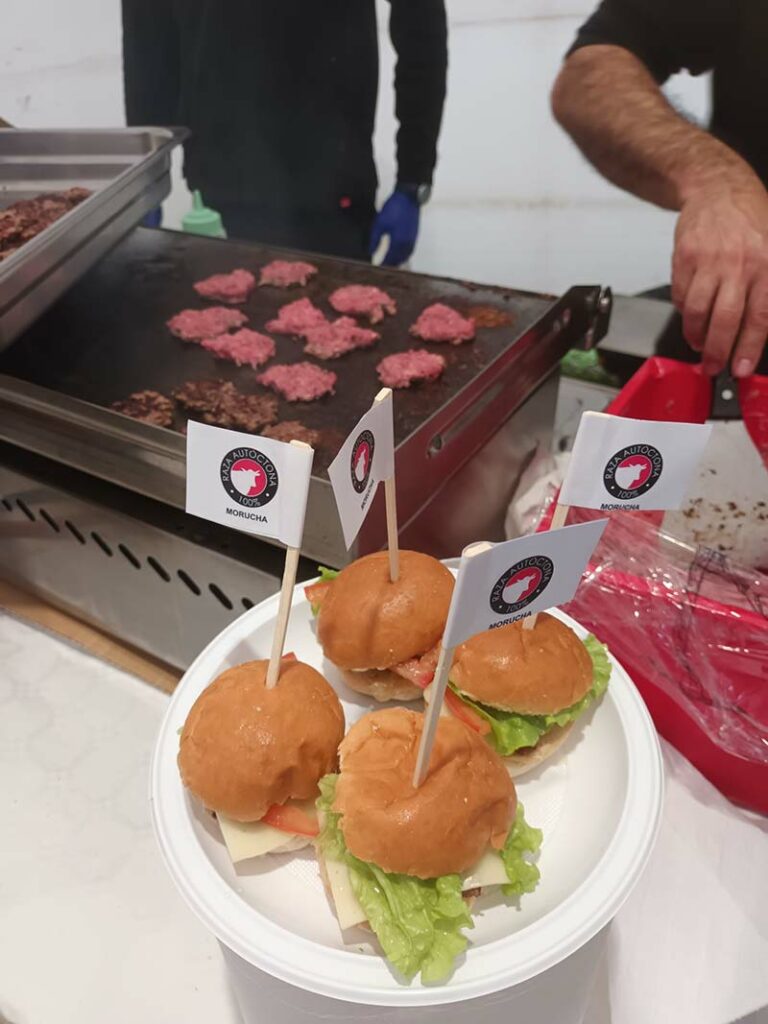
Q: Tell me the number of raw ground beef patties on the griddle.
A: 10